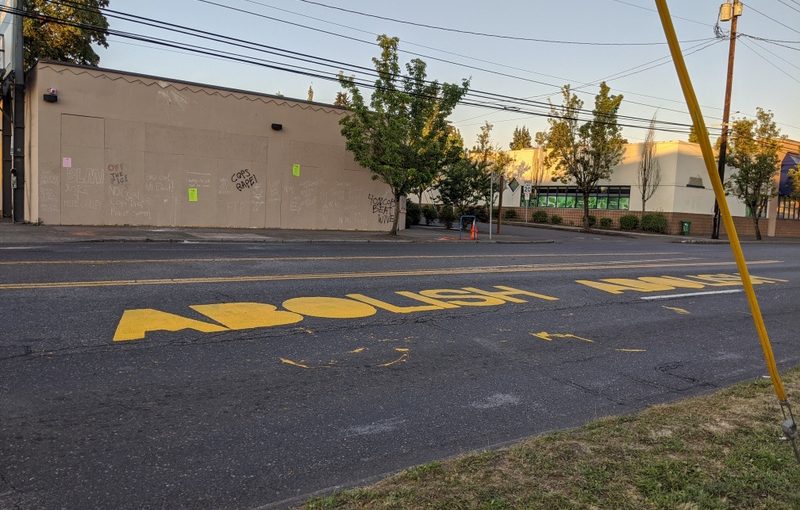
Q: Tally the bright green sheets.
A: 2